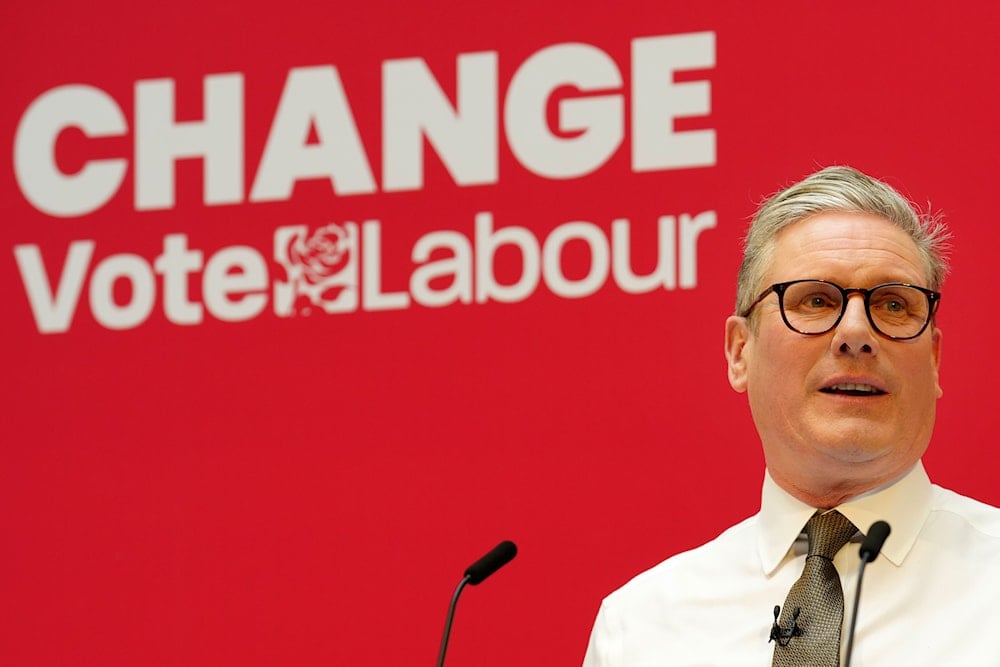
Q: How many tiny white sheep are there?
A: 0